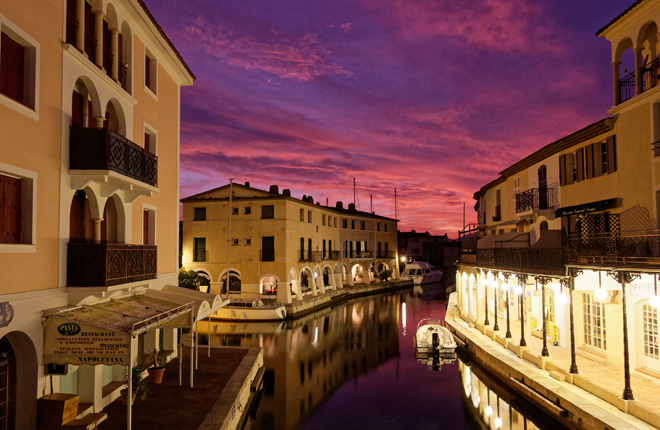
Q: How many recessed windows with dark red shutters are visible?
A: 5